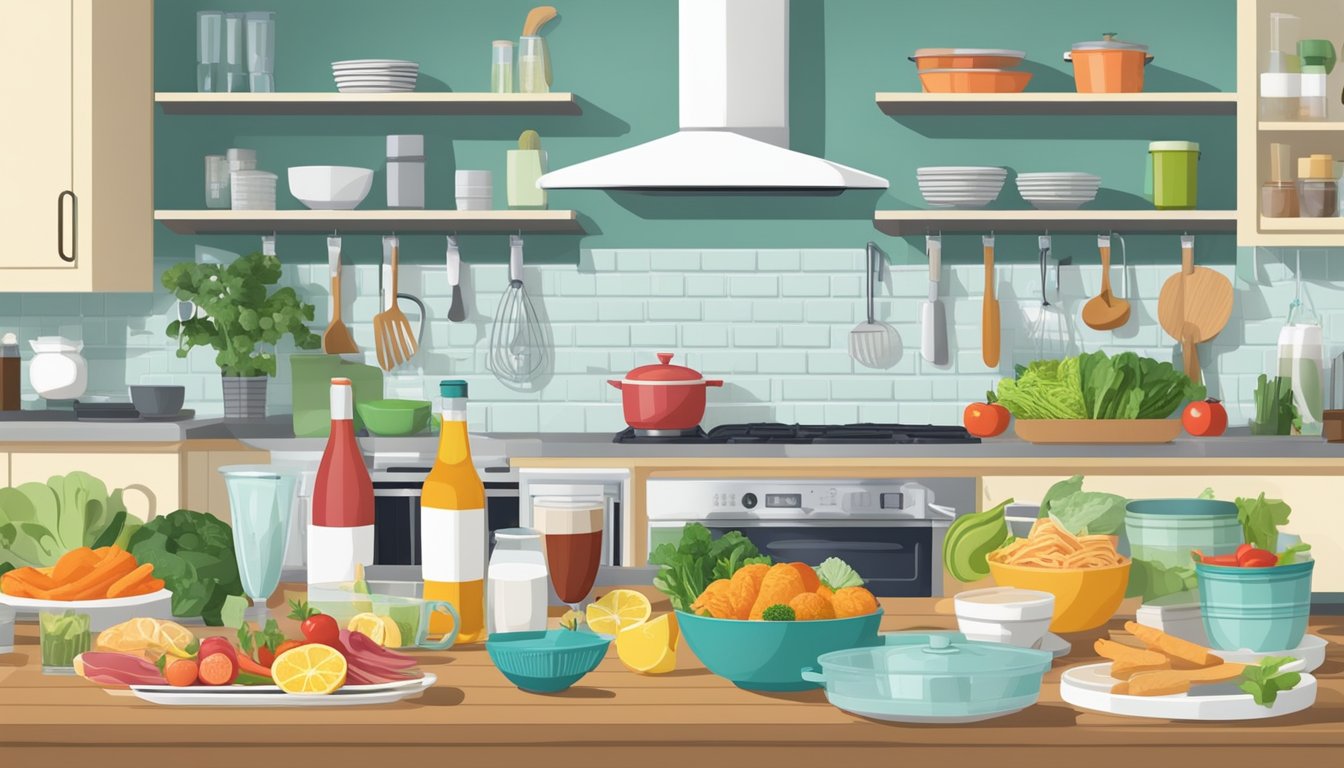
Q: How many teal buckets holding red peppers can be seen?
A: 1